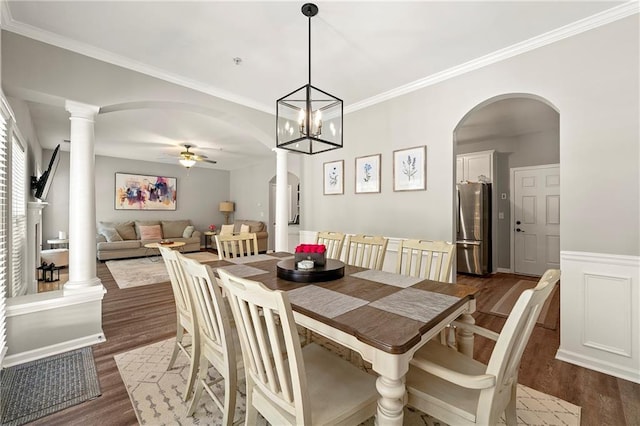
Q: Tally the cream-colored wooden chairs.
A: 8